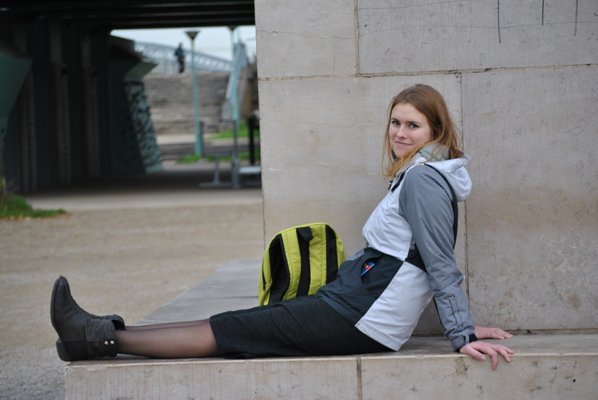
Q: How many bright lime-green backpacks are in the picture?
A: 1